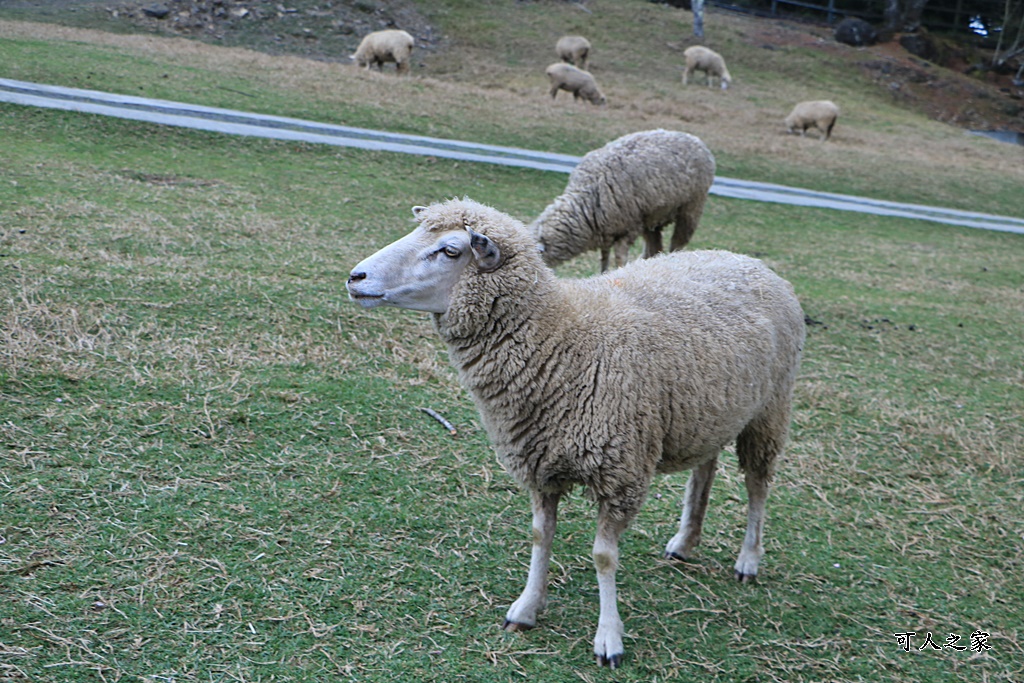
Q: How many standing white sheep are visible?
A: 7